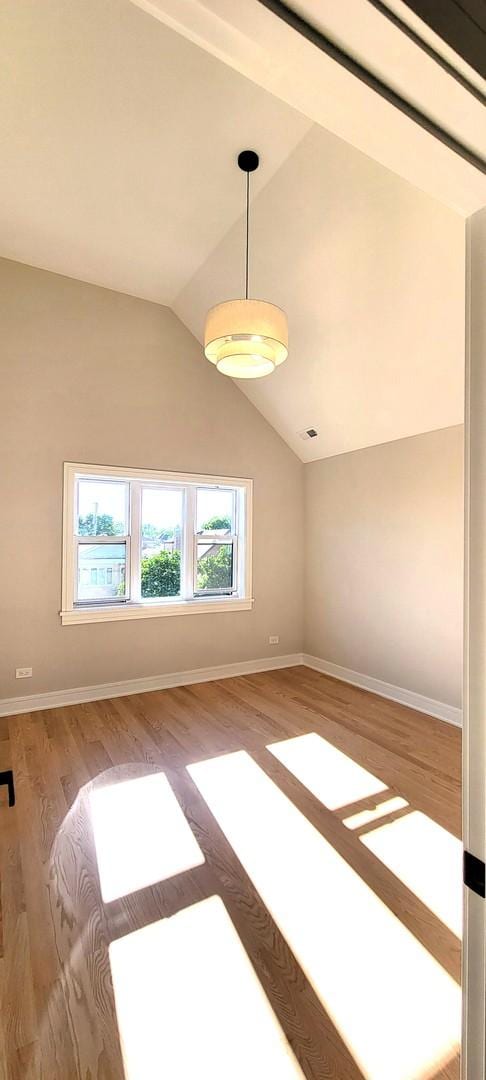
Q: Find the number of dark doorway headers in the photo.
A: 1